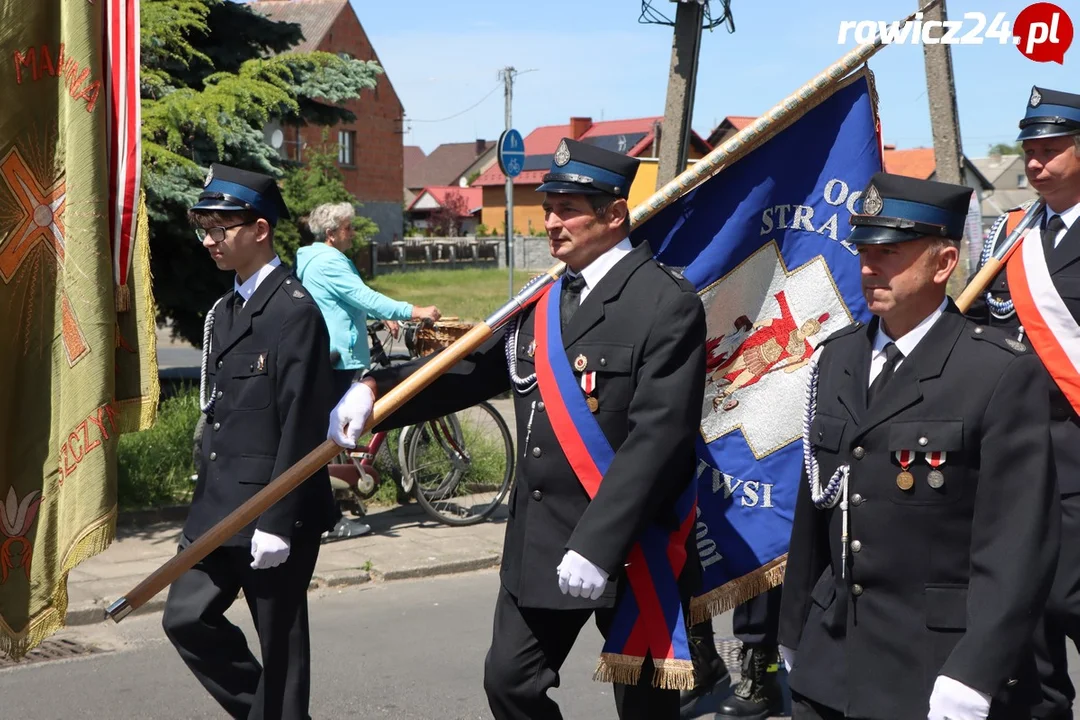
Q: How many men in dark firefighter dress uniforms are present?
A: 4